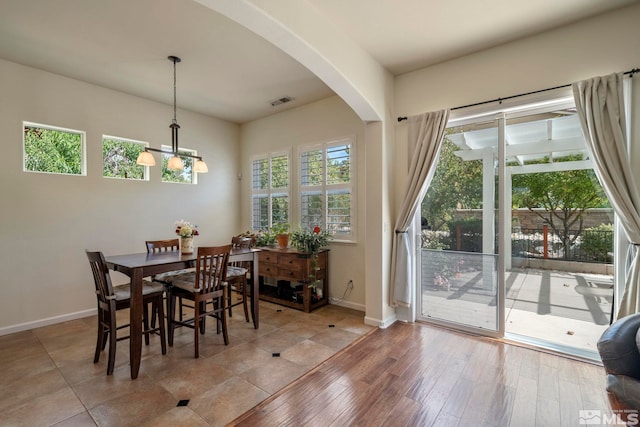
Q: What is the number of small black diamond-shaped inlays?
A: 4